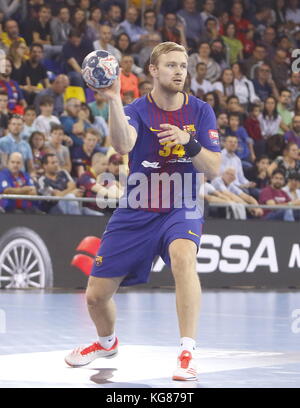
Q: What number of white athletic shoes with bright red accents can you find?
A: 2